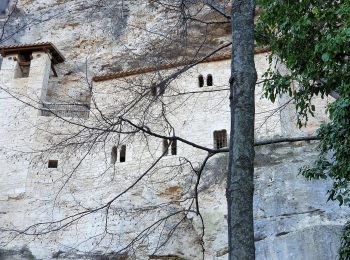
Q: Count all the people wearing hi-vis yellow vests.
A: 0